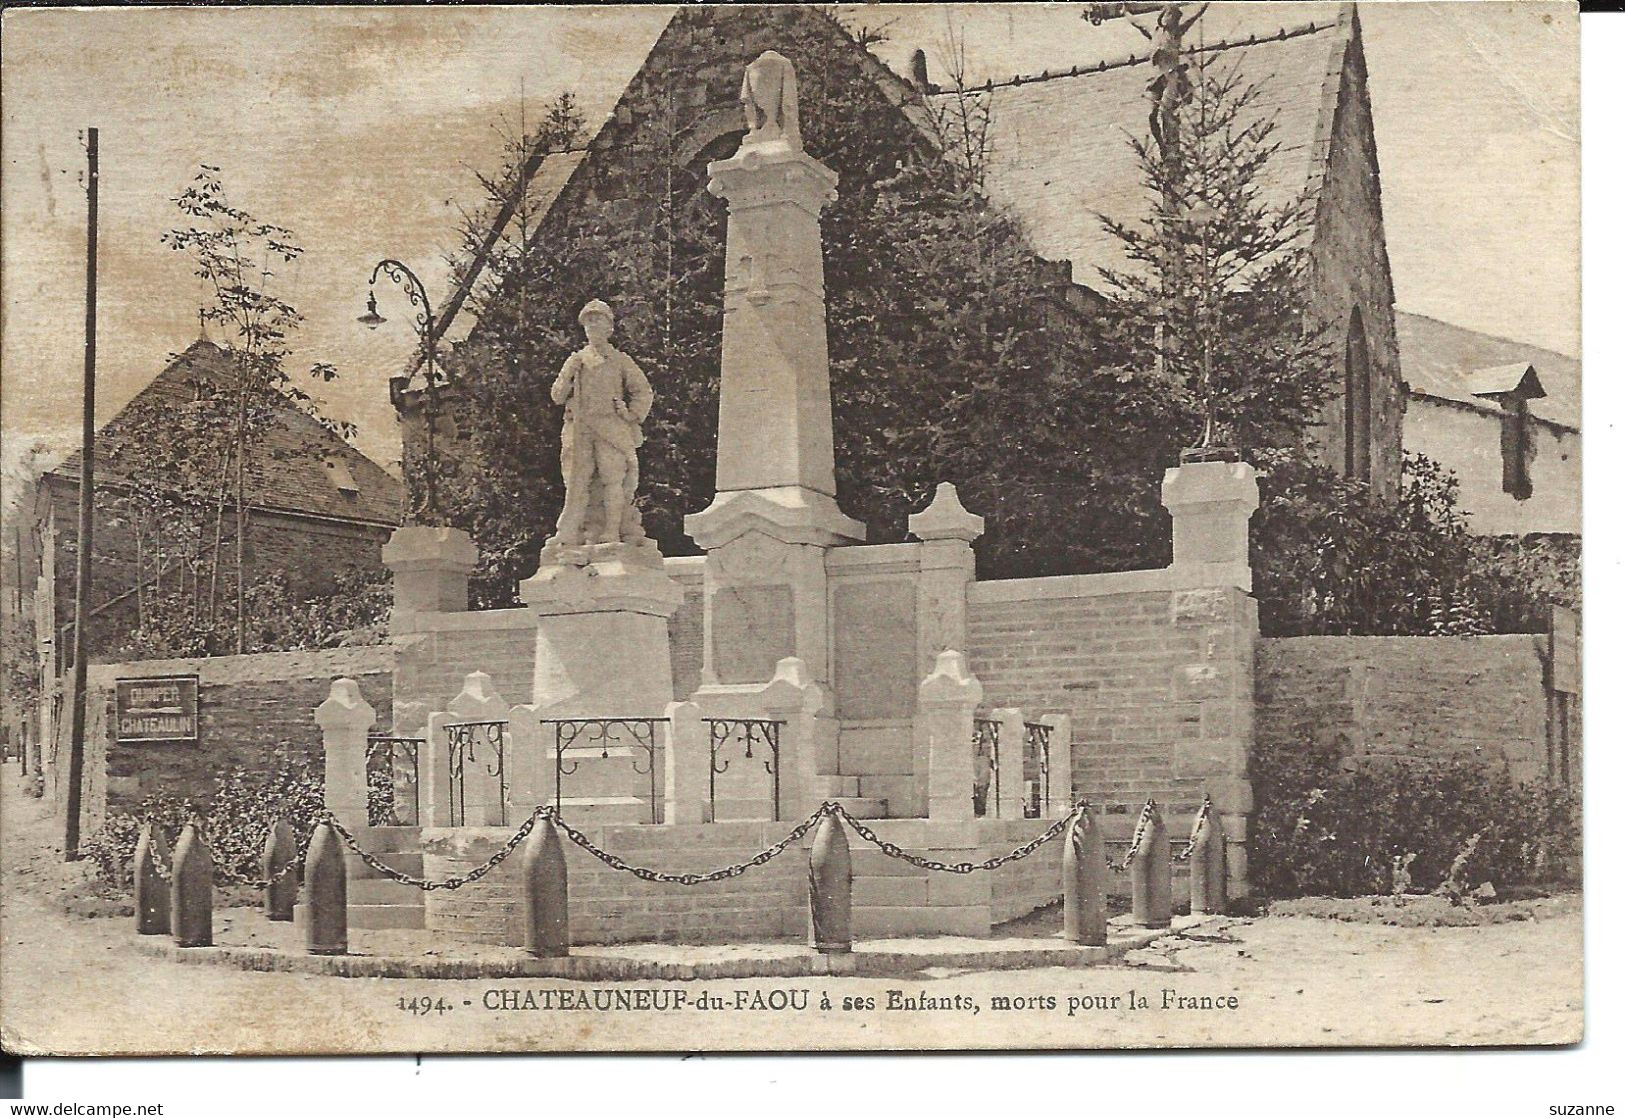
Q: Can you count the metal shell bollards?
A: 9